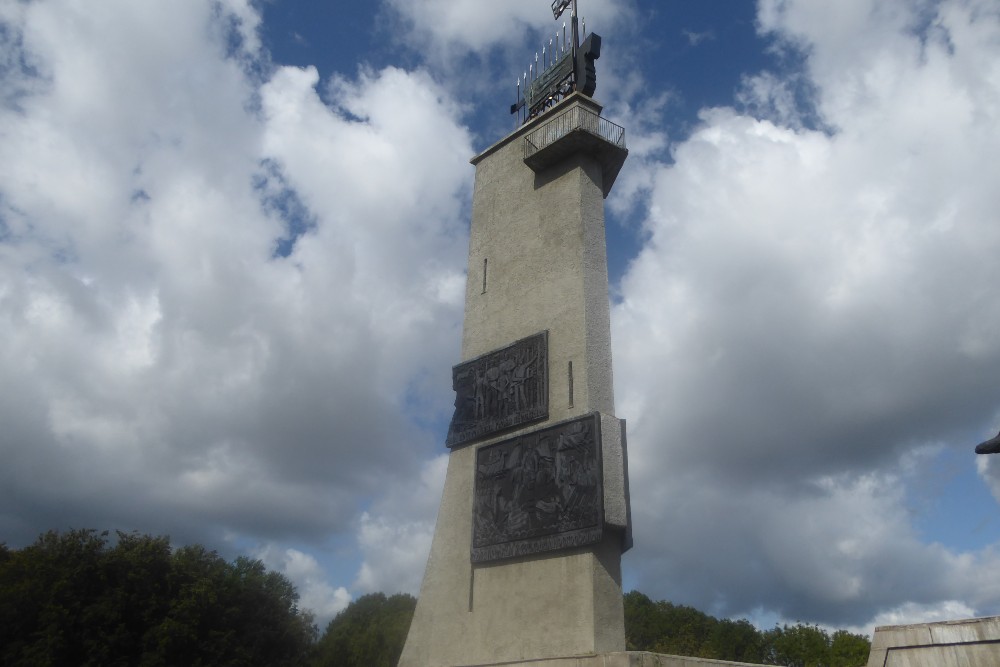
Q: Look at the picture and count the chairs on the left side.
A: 0